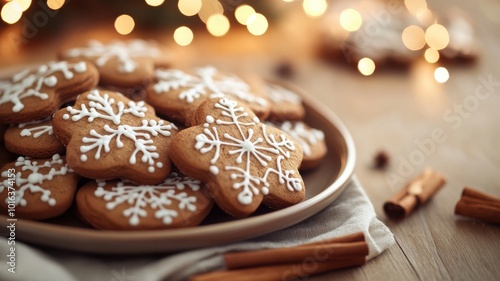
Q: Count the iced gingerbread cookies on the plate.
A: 10